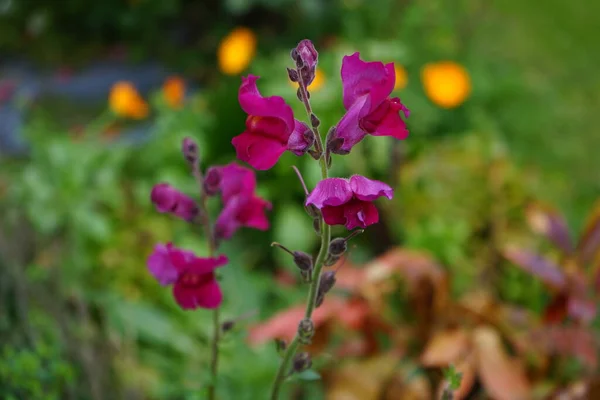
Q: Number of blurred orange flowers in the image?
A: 6